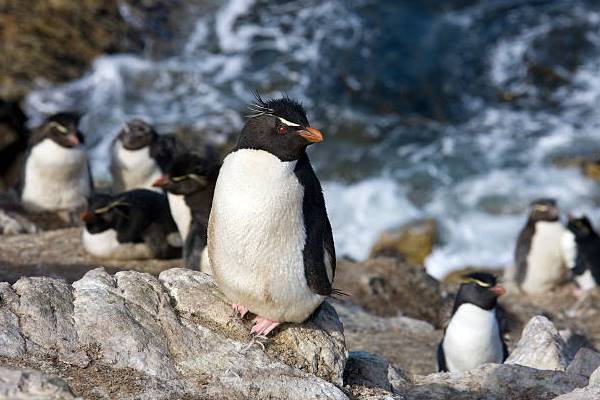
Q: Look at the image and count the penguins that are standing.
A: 7